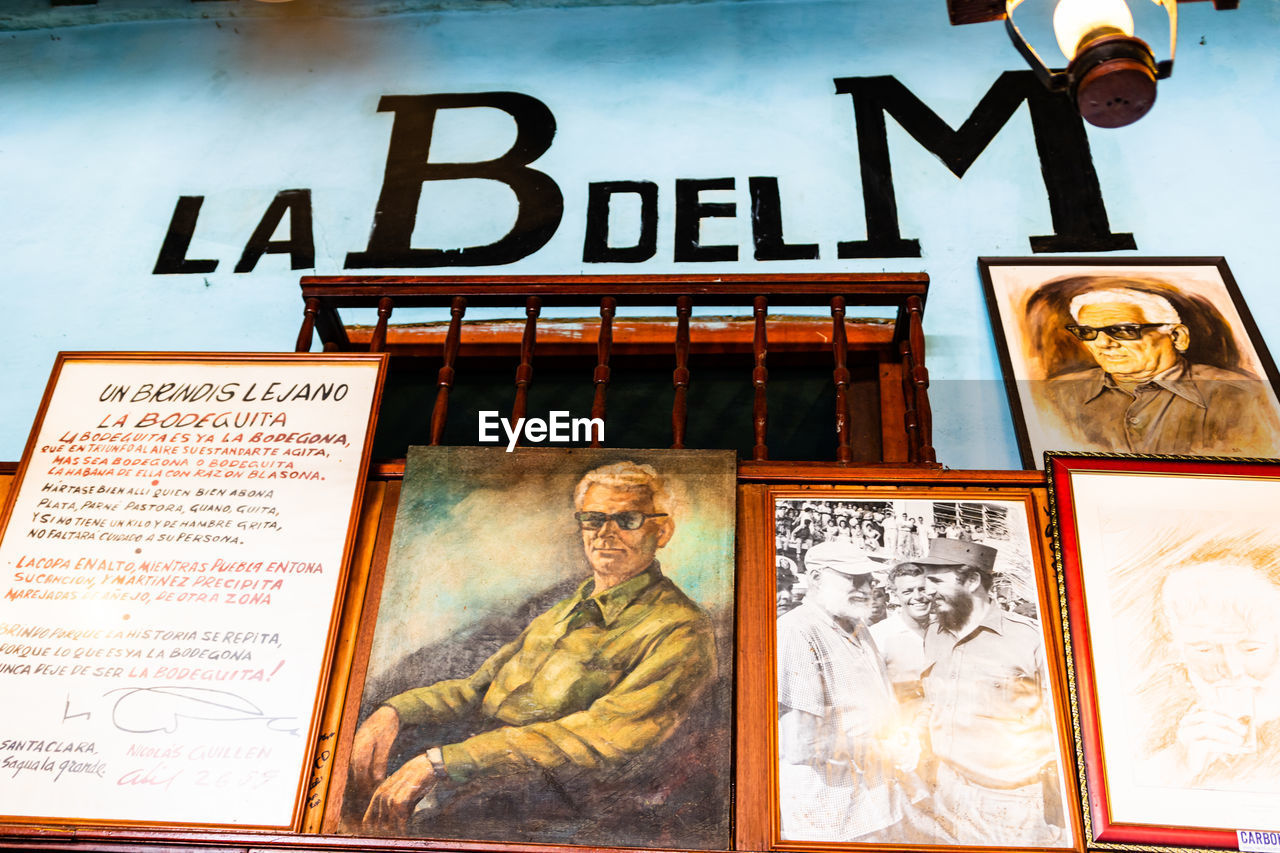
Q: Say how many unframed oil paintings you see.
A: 1